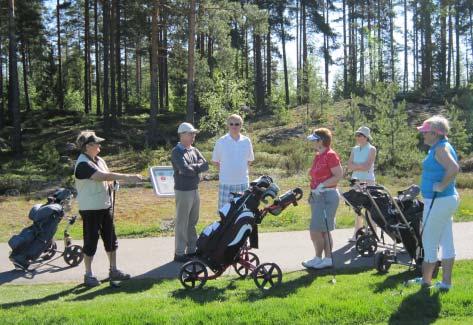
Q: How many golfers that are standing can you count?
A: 6